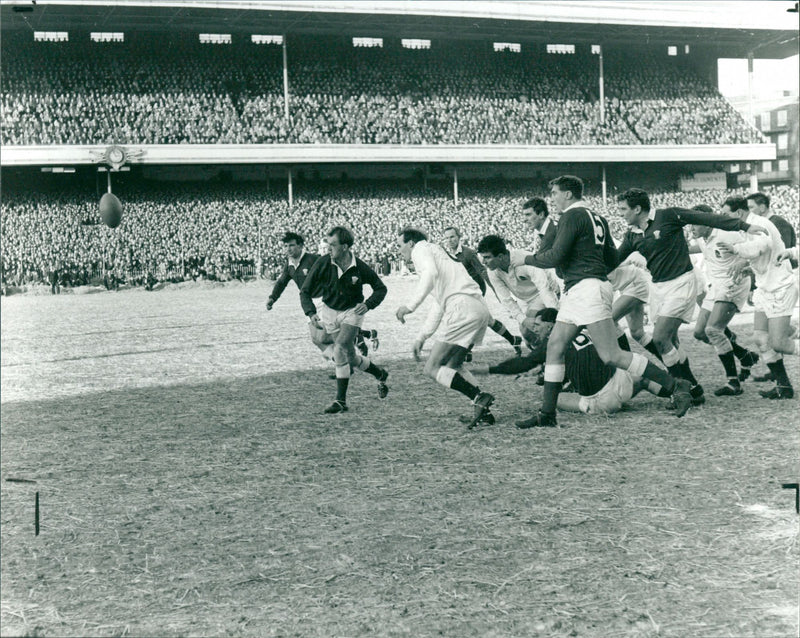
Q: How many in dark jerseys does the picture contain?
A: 8